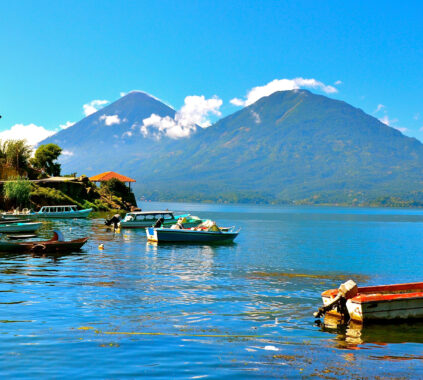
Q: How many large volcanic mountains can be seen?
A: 2